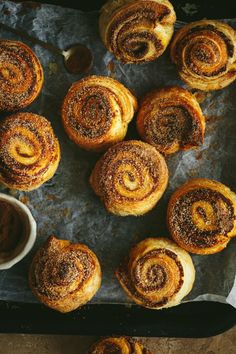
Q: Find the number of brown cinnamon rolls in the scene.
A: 11